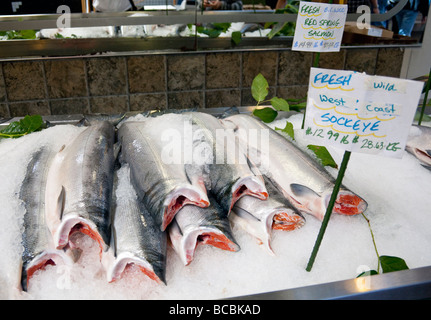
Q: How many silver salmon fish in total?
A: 8